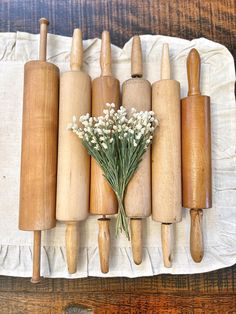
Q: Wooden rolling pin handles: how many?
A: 12